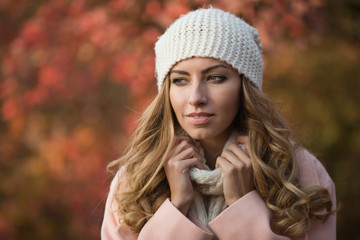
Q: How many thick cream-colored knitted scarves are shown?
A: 1